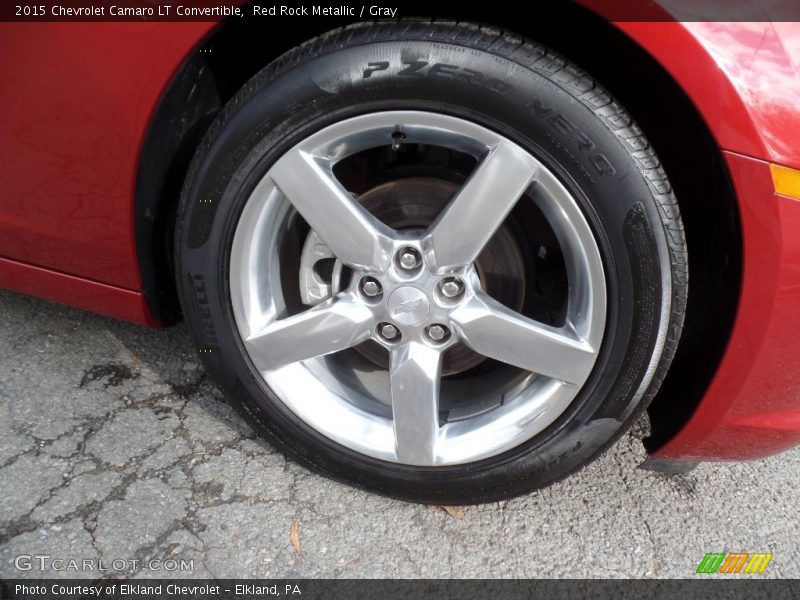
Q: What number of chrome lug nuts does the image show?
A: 5